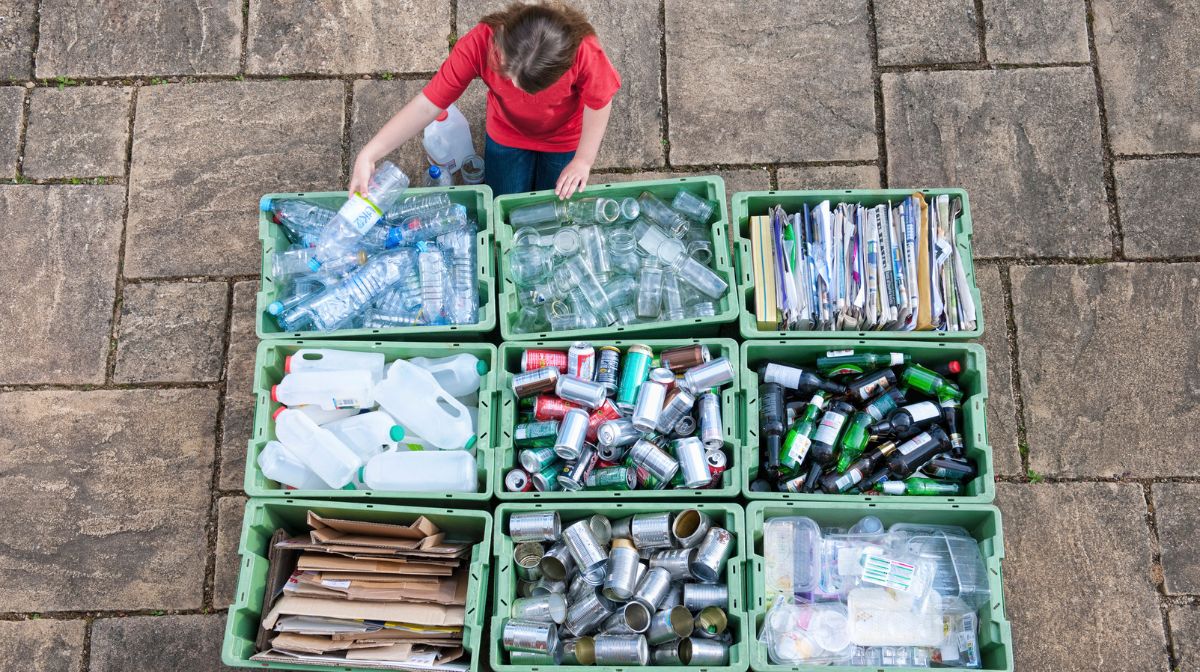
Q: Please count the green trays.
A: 9